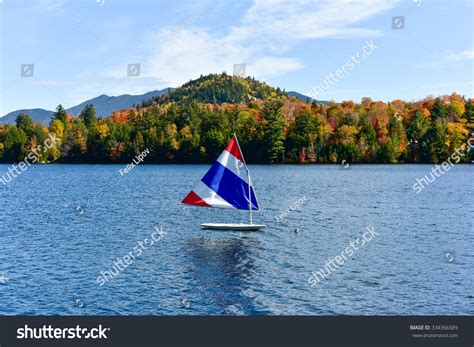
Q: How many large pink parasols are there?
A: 0